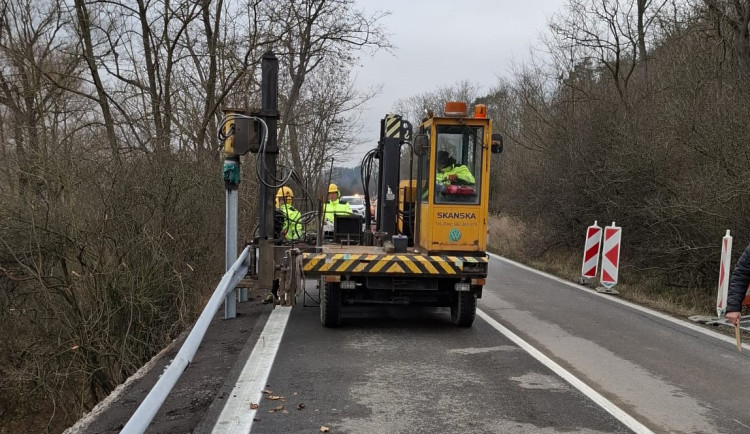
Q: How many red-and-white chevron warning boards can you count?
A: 3